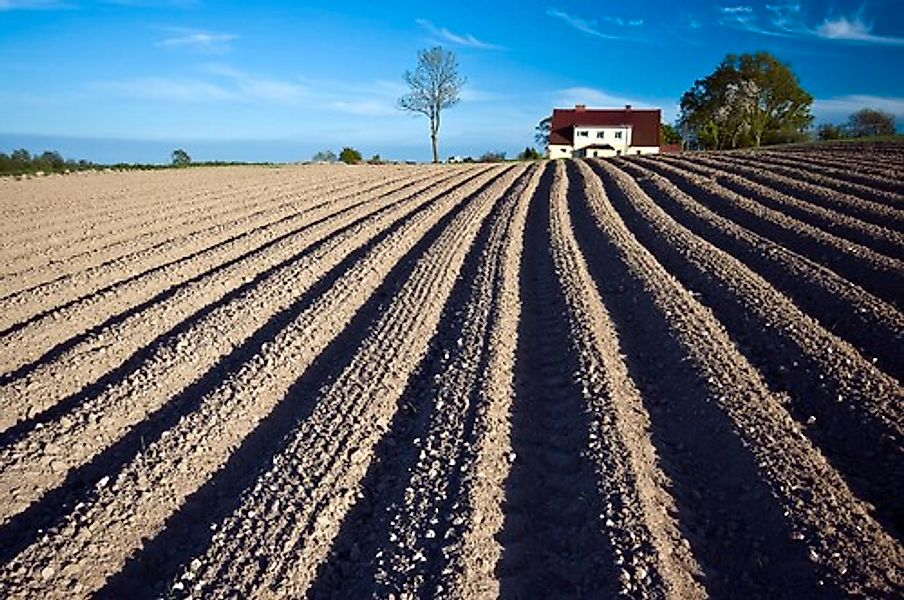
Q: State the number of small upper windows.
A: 3